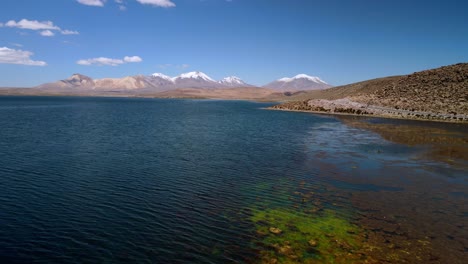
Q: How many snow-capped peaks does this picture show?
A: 4